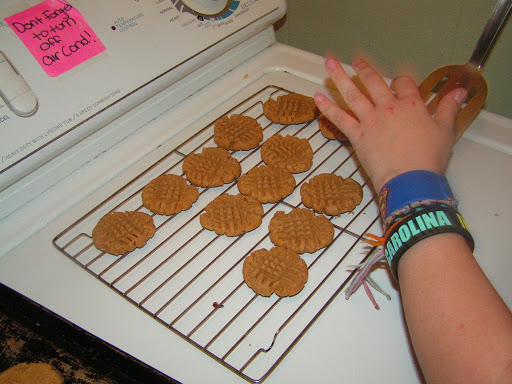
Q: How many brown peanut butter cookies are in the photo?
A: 13